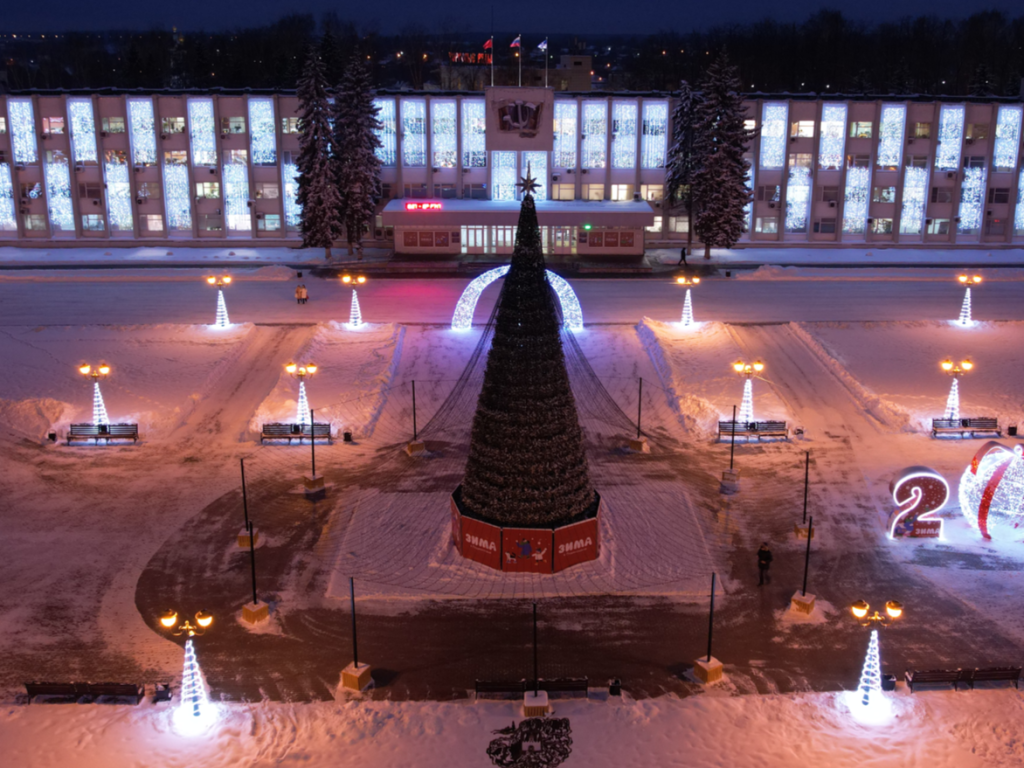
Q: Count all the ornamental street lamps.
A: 10